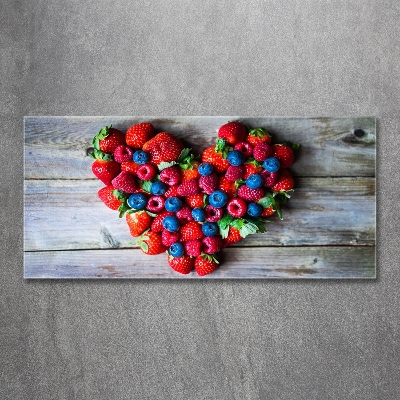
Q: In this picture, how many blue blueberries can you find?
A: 14